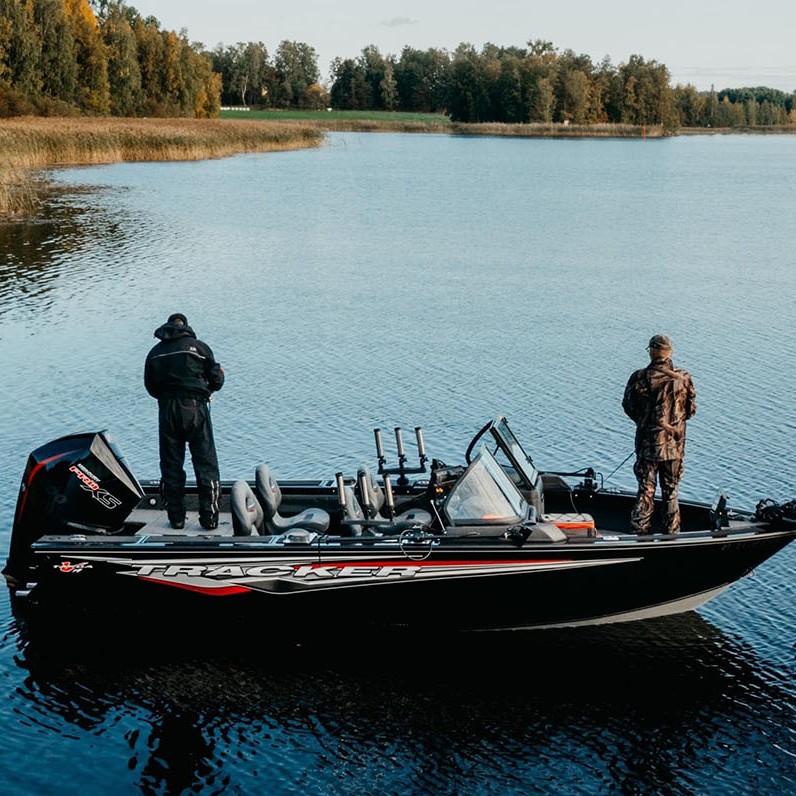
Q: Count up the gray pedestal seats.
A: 4